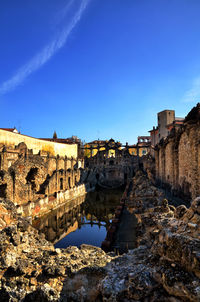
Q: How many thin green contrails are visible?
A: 0